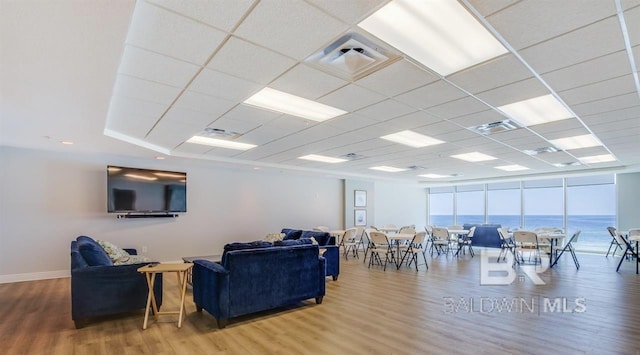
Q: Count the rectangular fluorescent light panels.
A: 12